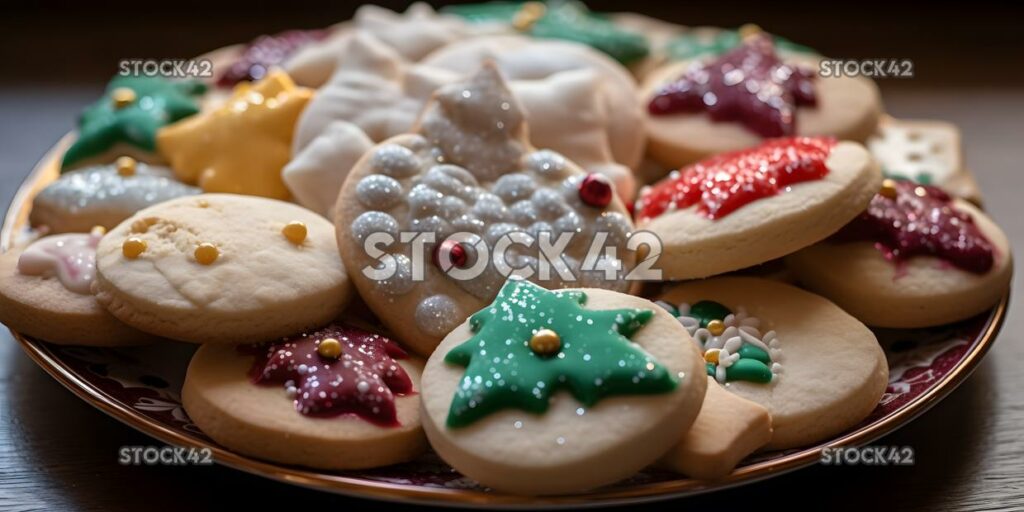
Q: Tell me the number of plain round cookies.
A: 1